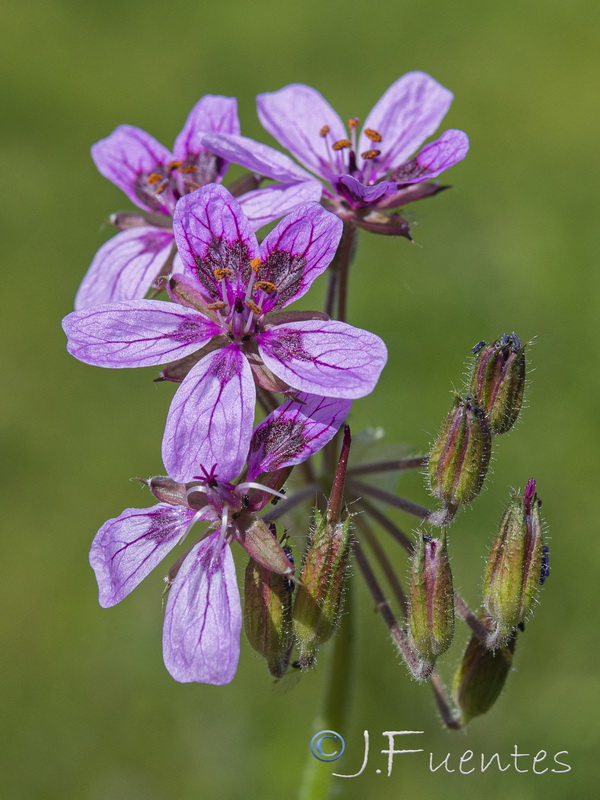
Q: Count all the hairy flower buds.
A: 7